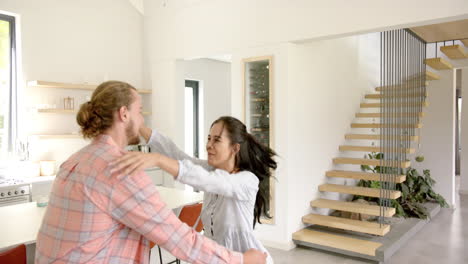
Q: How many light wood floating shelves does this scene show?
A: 3